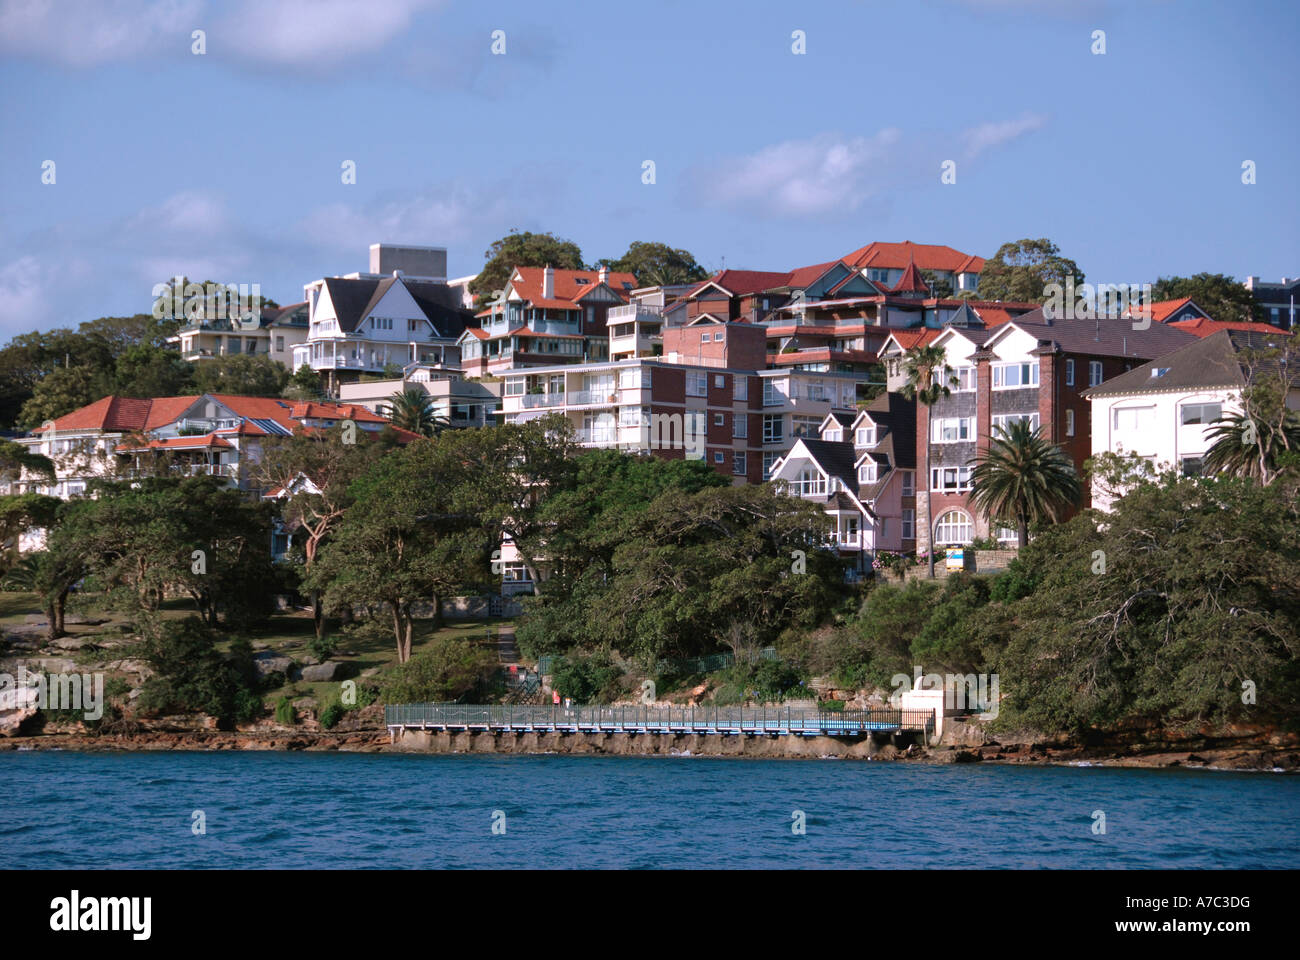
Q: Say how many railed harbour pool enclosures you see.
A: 1